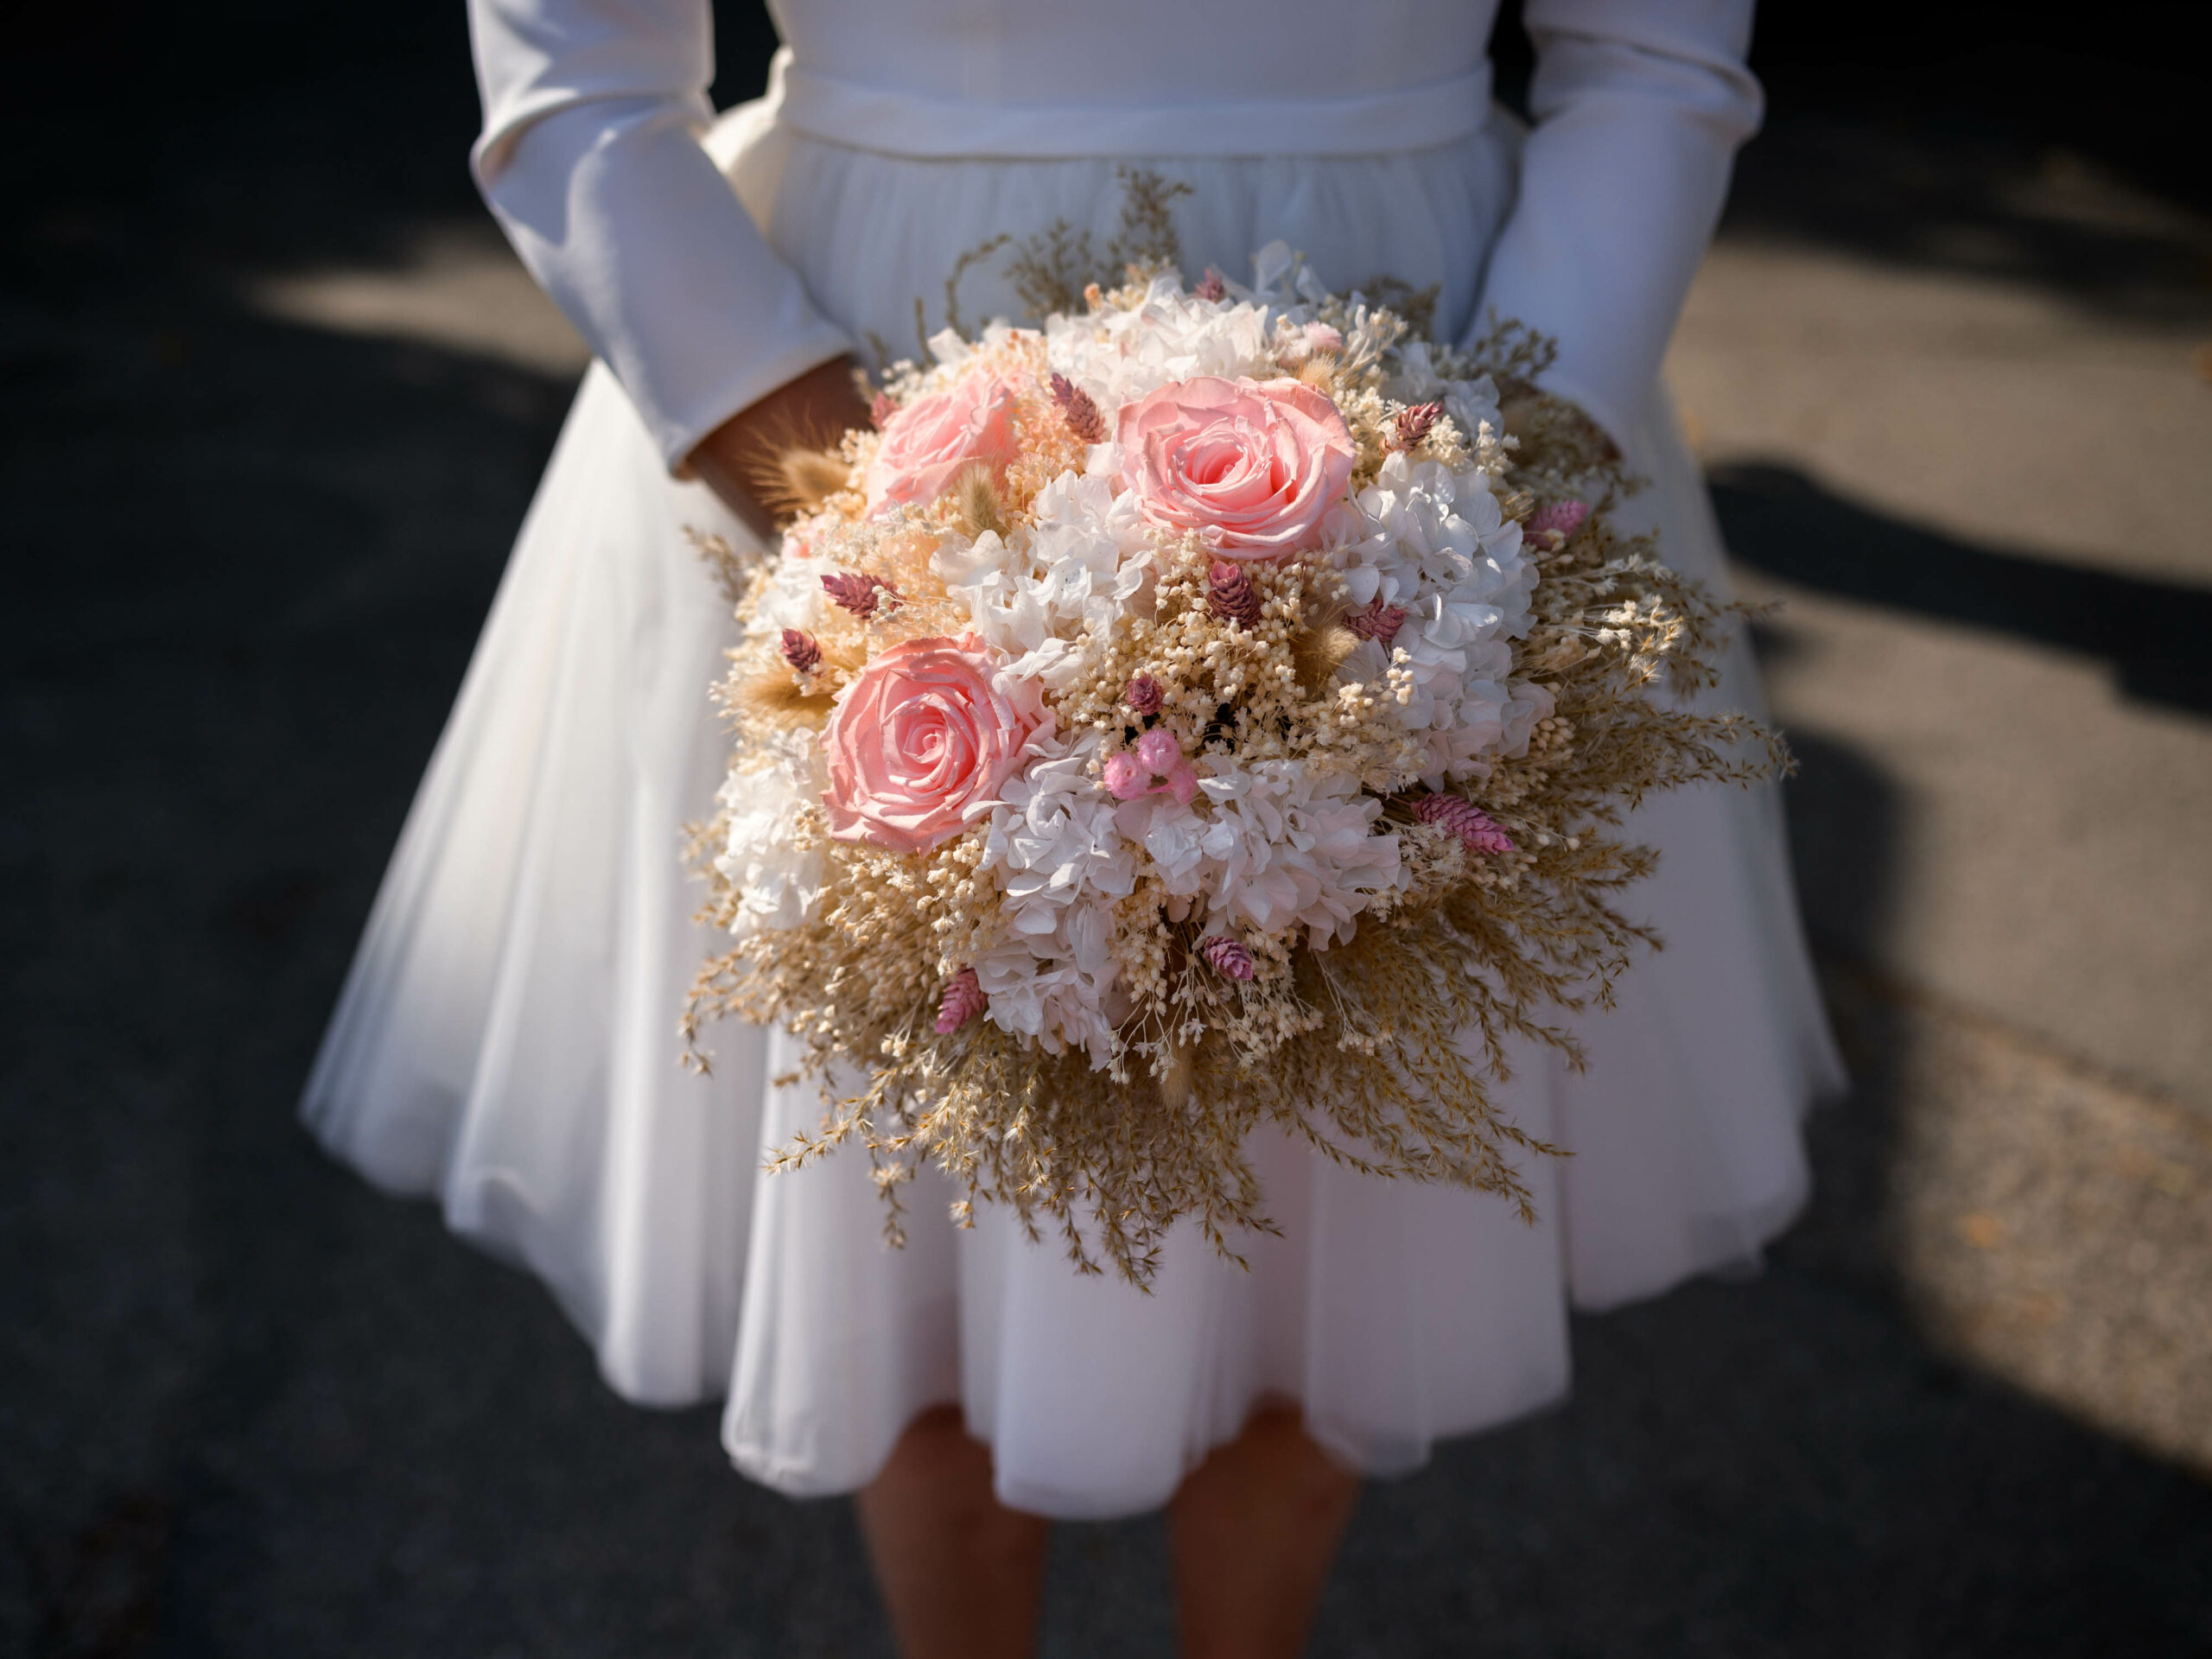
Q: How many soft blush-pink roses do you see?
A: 3